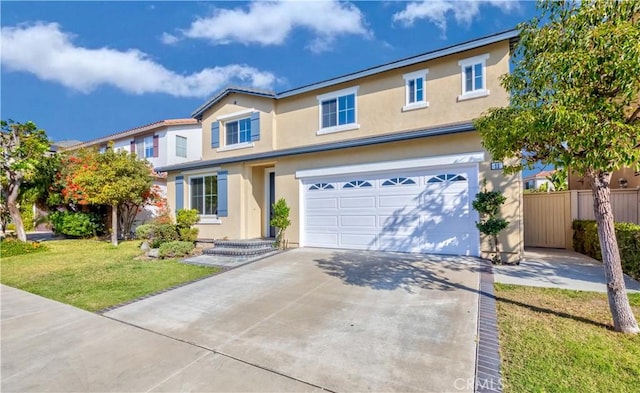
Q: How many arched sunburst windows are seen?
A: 4